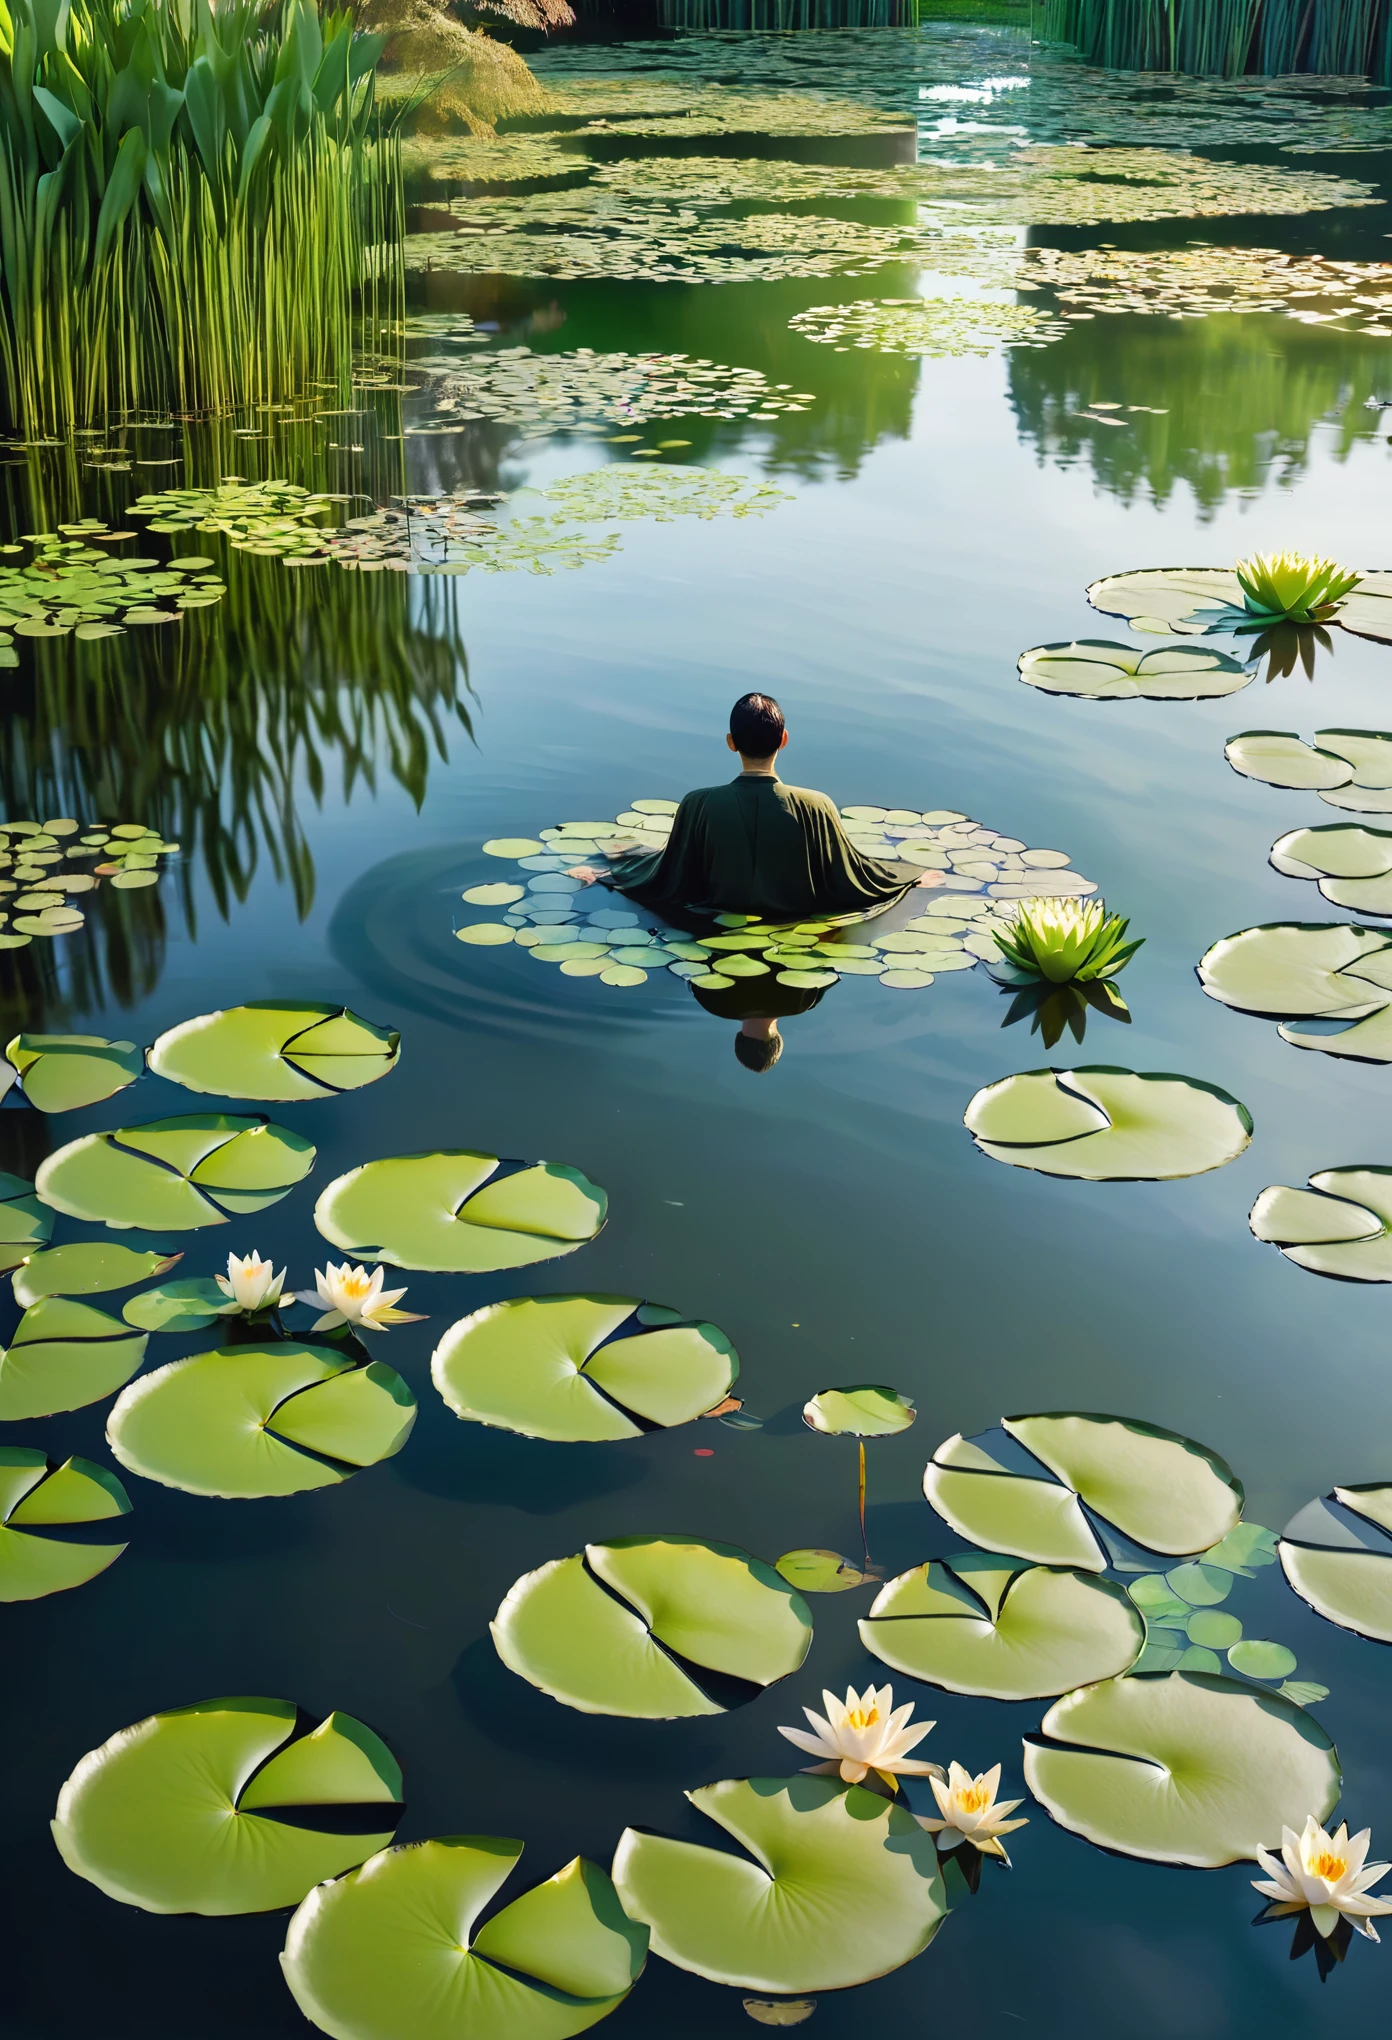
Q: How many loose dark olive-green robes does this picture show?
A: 1